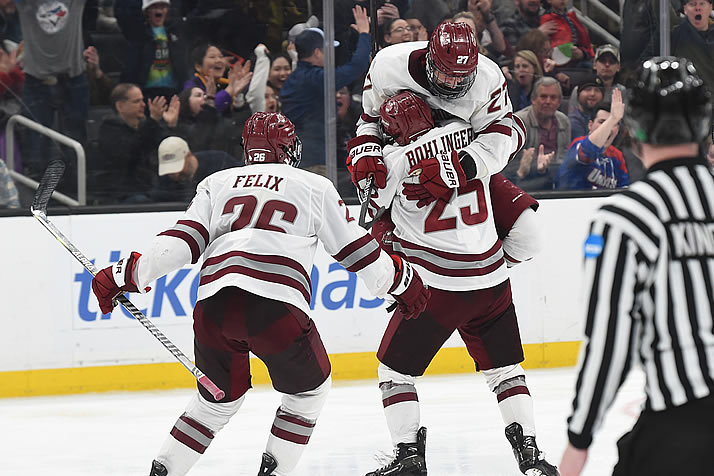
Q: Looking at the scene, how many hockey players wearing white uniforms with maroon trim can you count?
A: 3